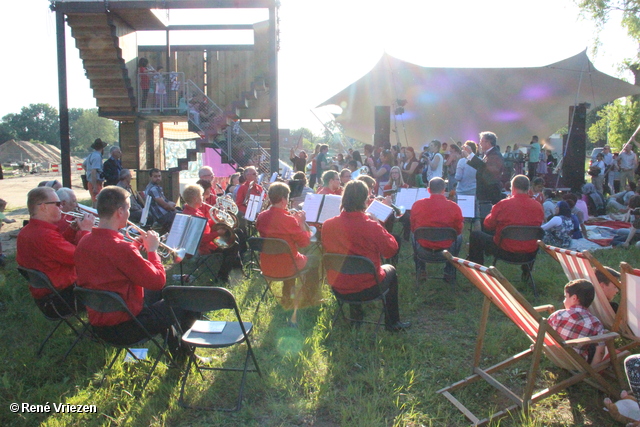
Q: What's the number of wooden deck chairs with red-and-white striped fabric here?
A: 3